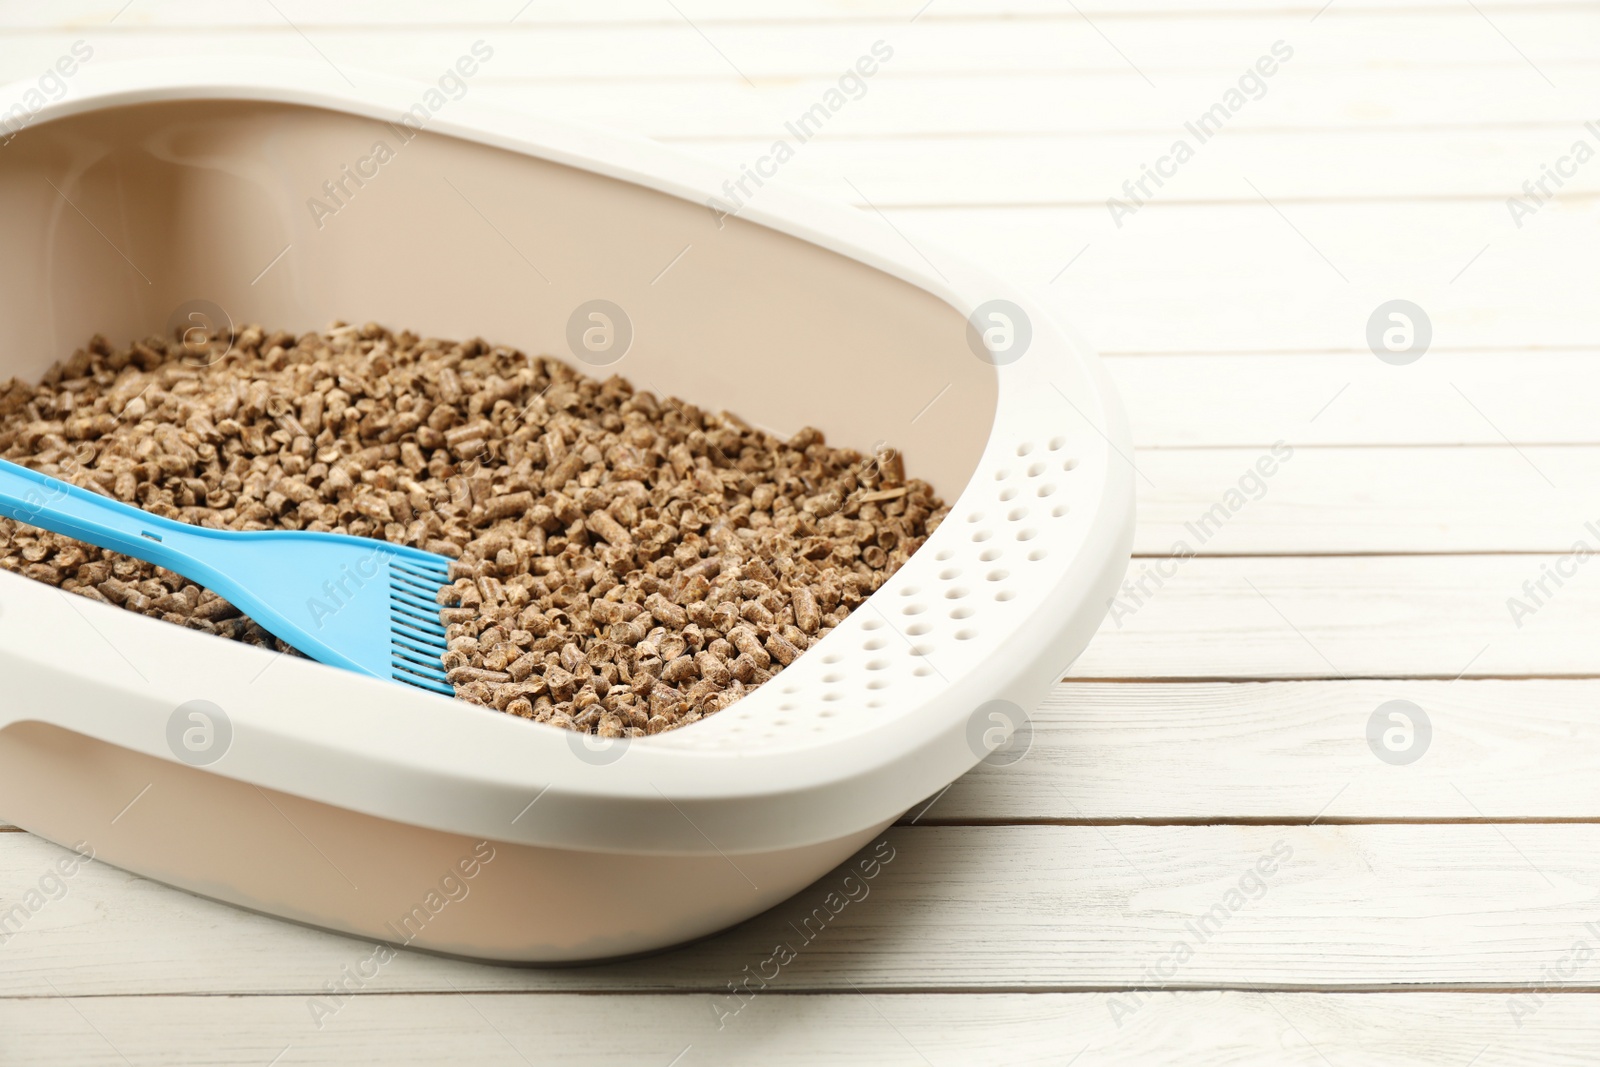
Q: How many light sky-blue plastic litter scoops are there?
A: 1